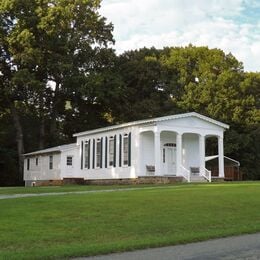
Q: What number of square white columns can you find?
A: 4